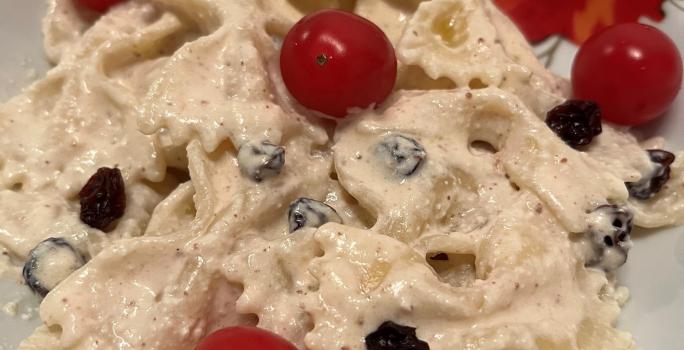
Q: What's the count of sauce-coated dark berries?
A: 6